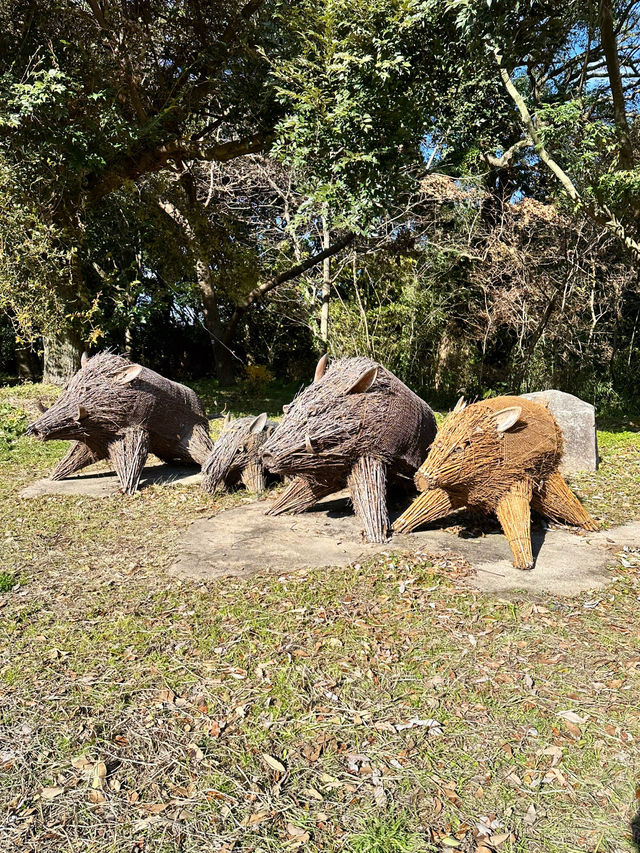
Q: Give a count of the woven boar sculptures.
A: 4